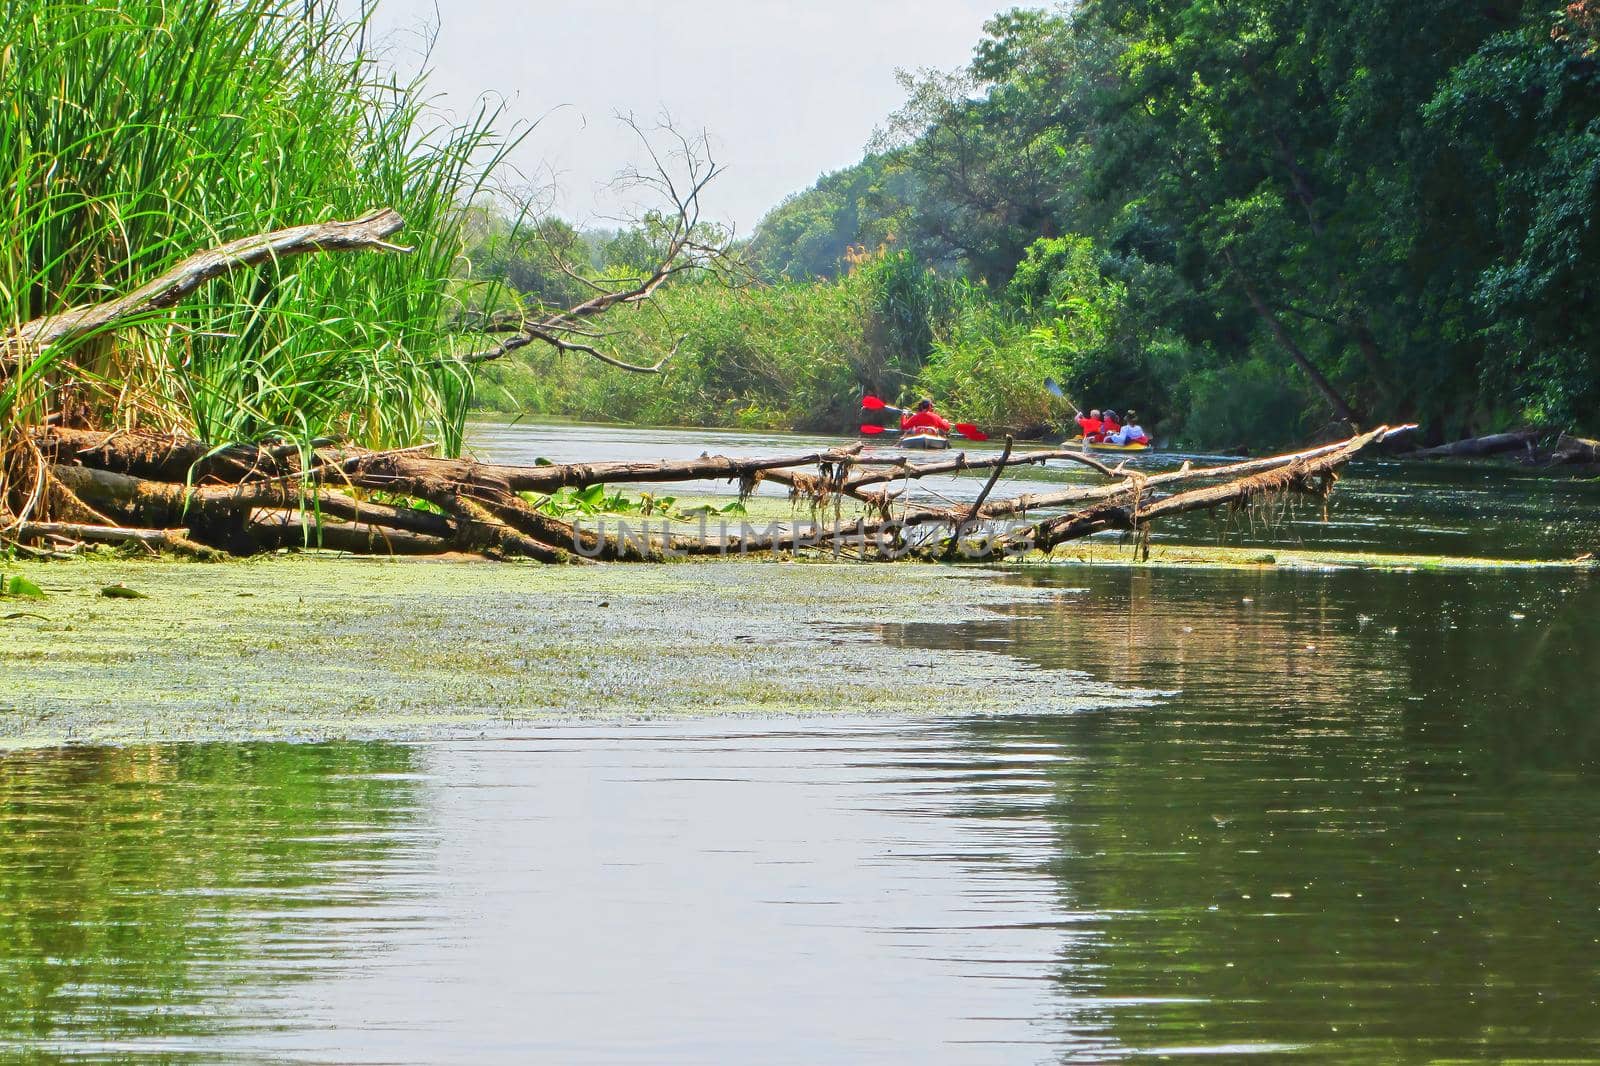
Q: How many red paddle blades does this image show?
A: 4